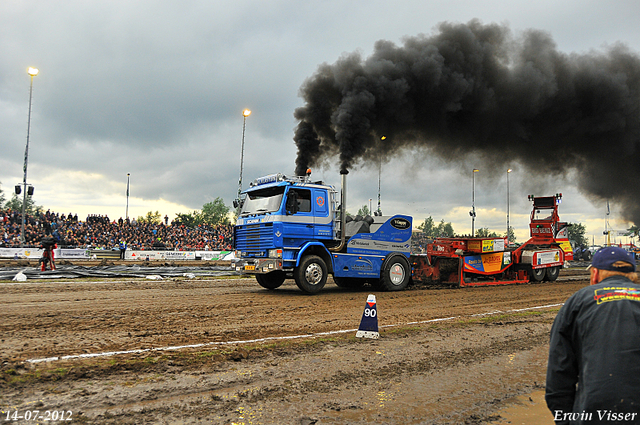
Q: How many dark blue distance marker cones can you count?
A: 1